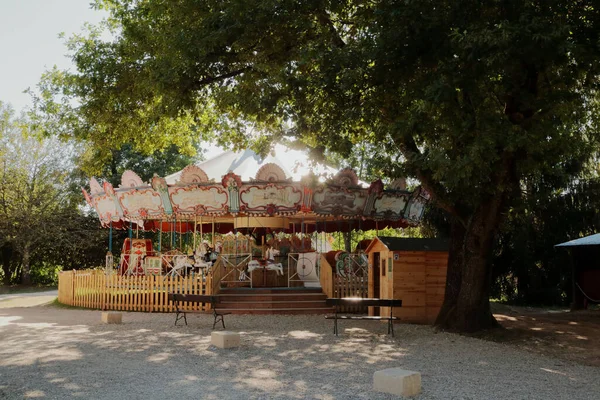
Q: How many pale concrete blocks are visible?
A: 3